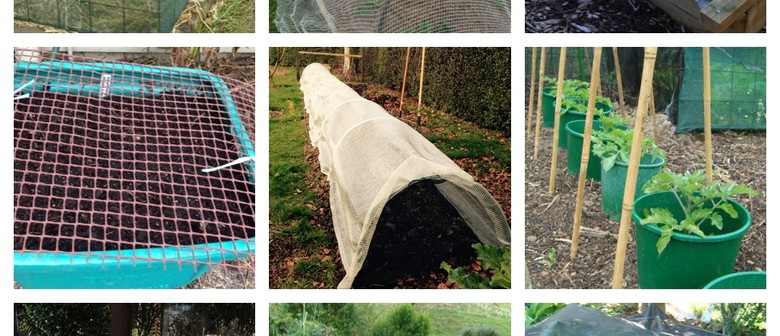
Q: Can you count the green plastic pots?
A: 6